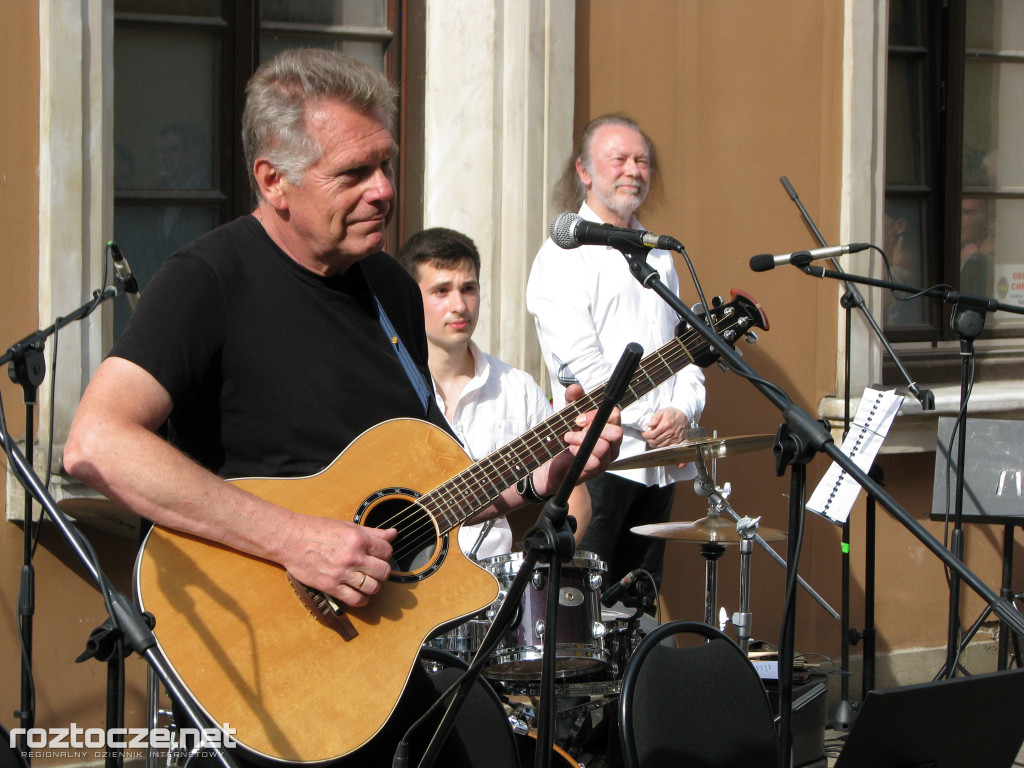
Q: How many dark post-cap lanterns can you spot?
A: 0